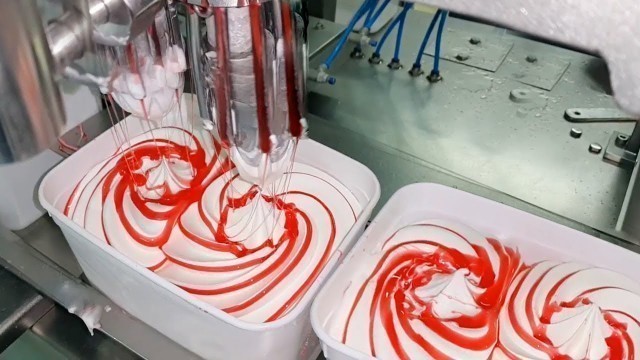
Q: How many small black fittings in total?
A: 5